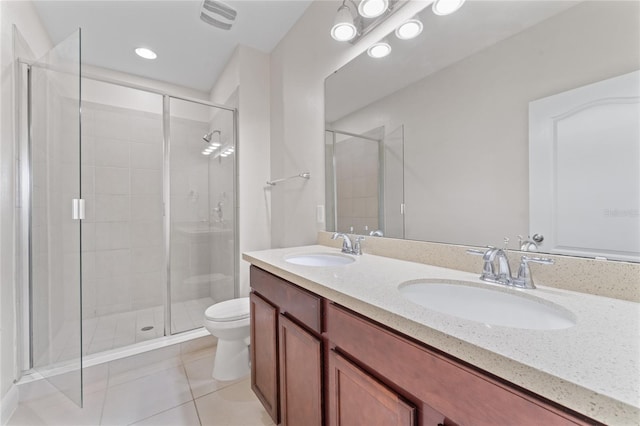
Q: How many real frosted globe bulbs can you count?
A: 2